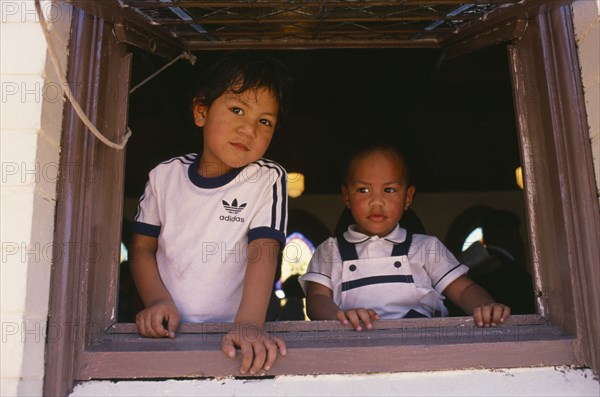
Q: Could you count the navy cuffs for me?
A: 2